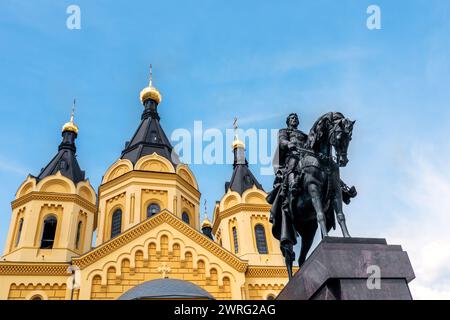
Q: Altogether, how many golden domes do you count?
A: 4